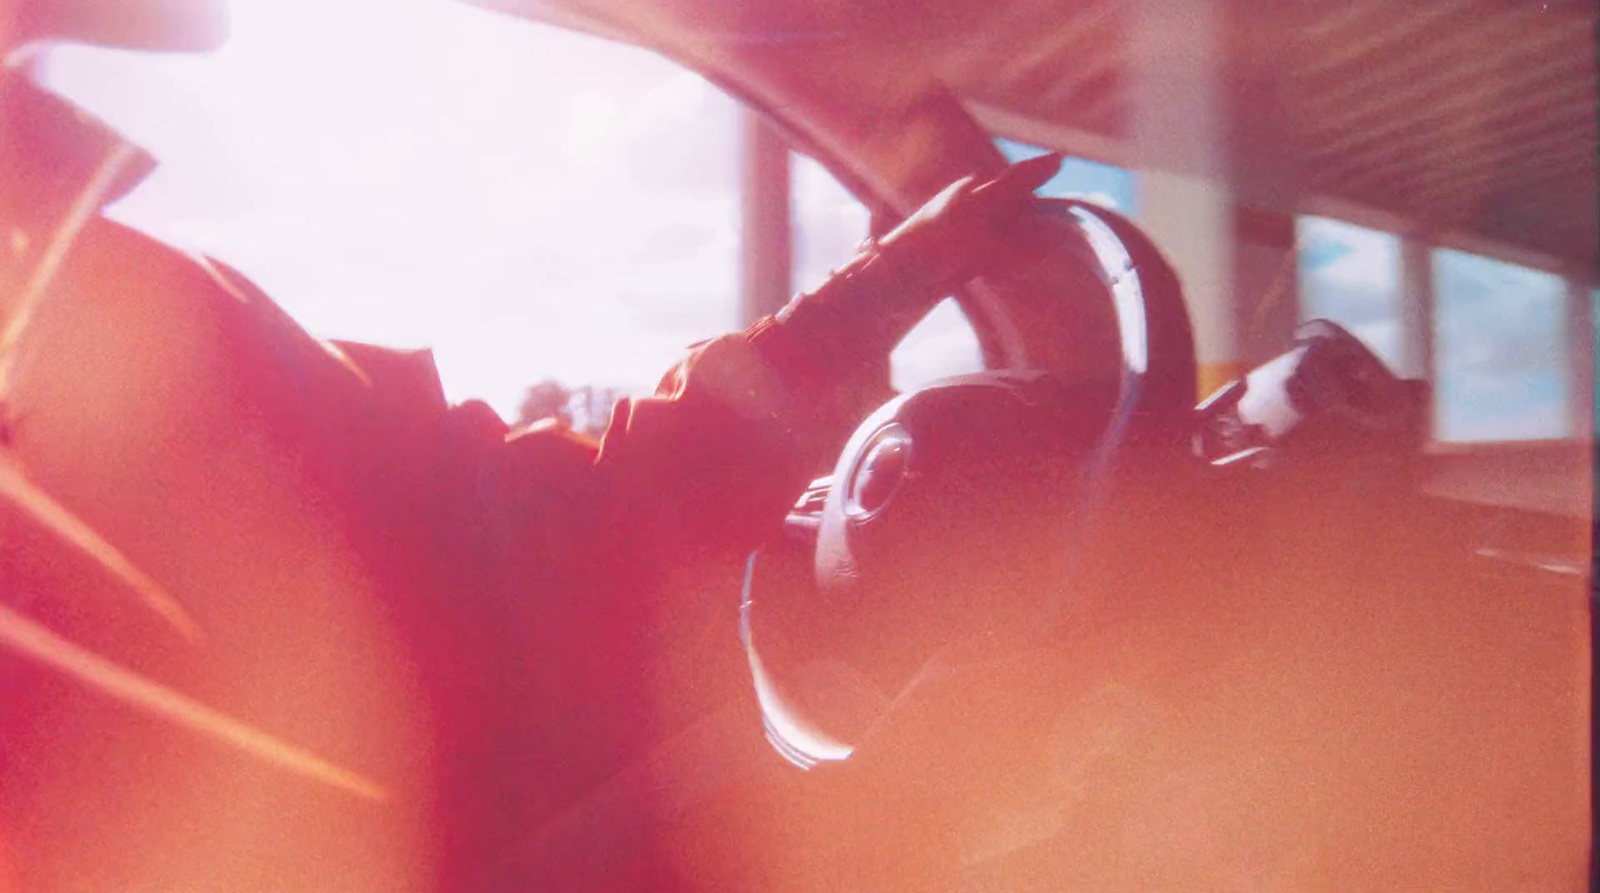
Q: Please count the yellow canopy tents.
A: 0